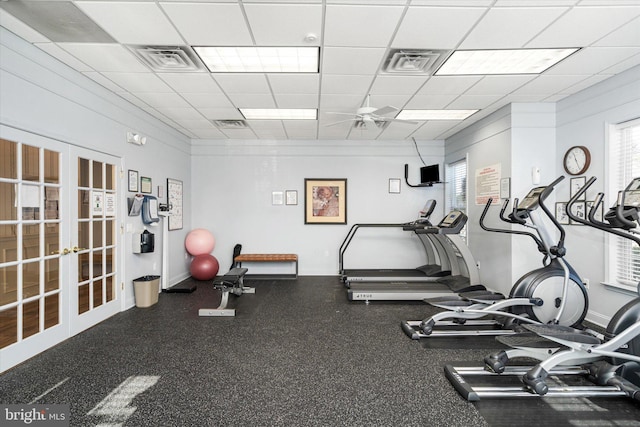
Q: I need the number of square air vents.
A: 4